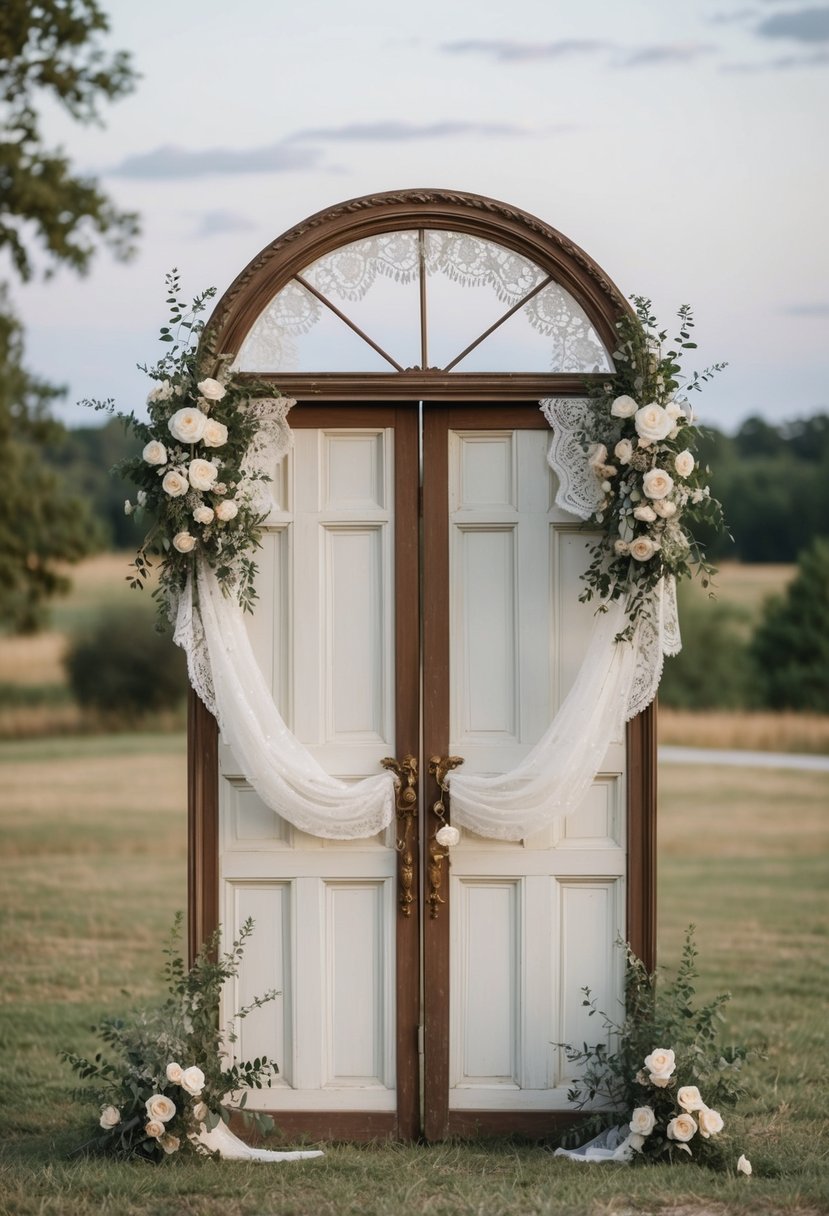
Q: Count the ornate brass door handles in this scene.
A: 2